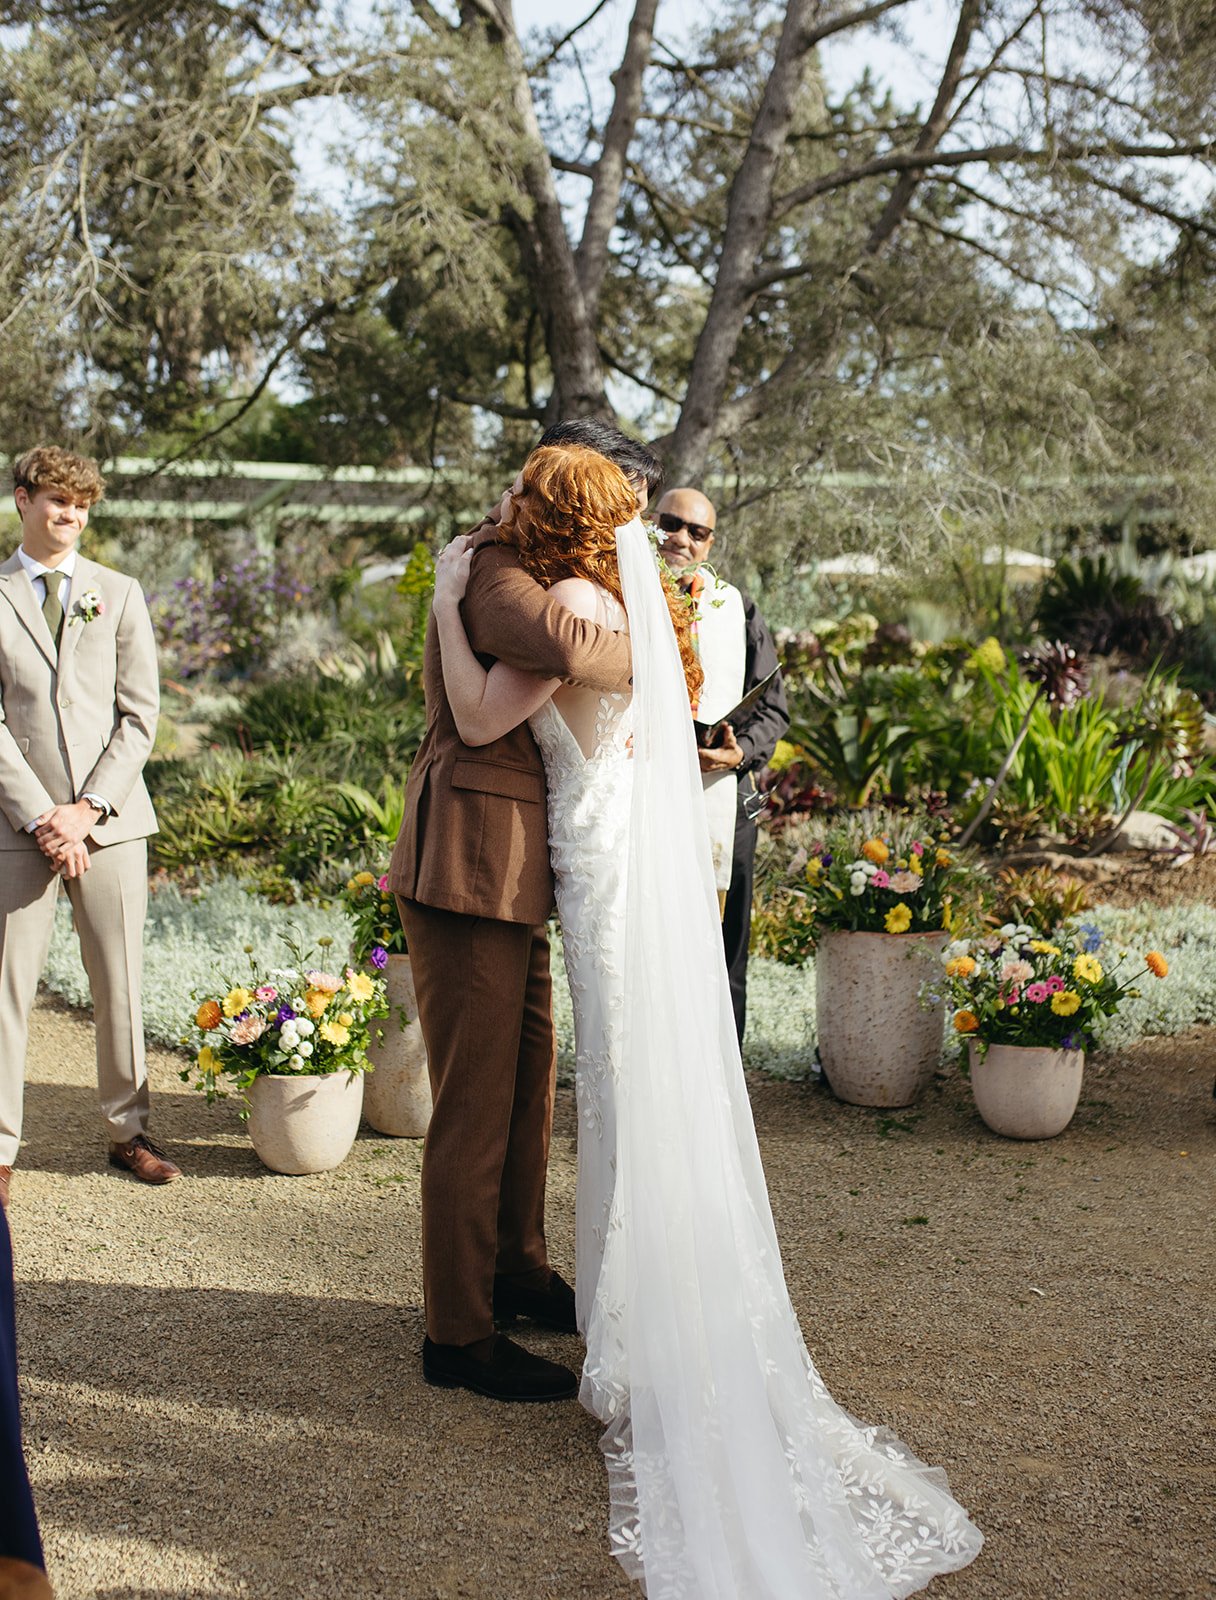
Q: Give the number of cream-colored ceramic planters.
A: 4